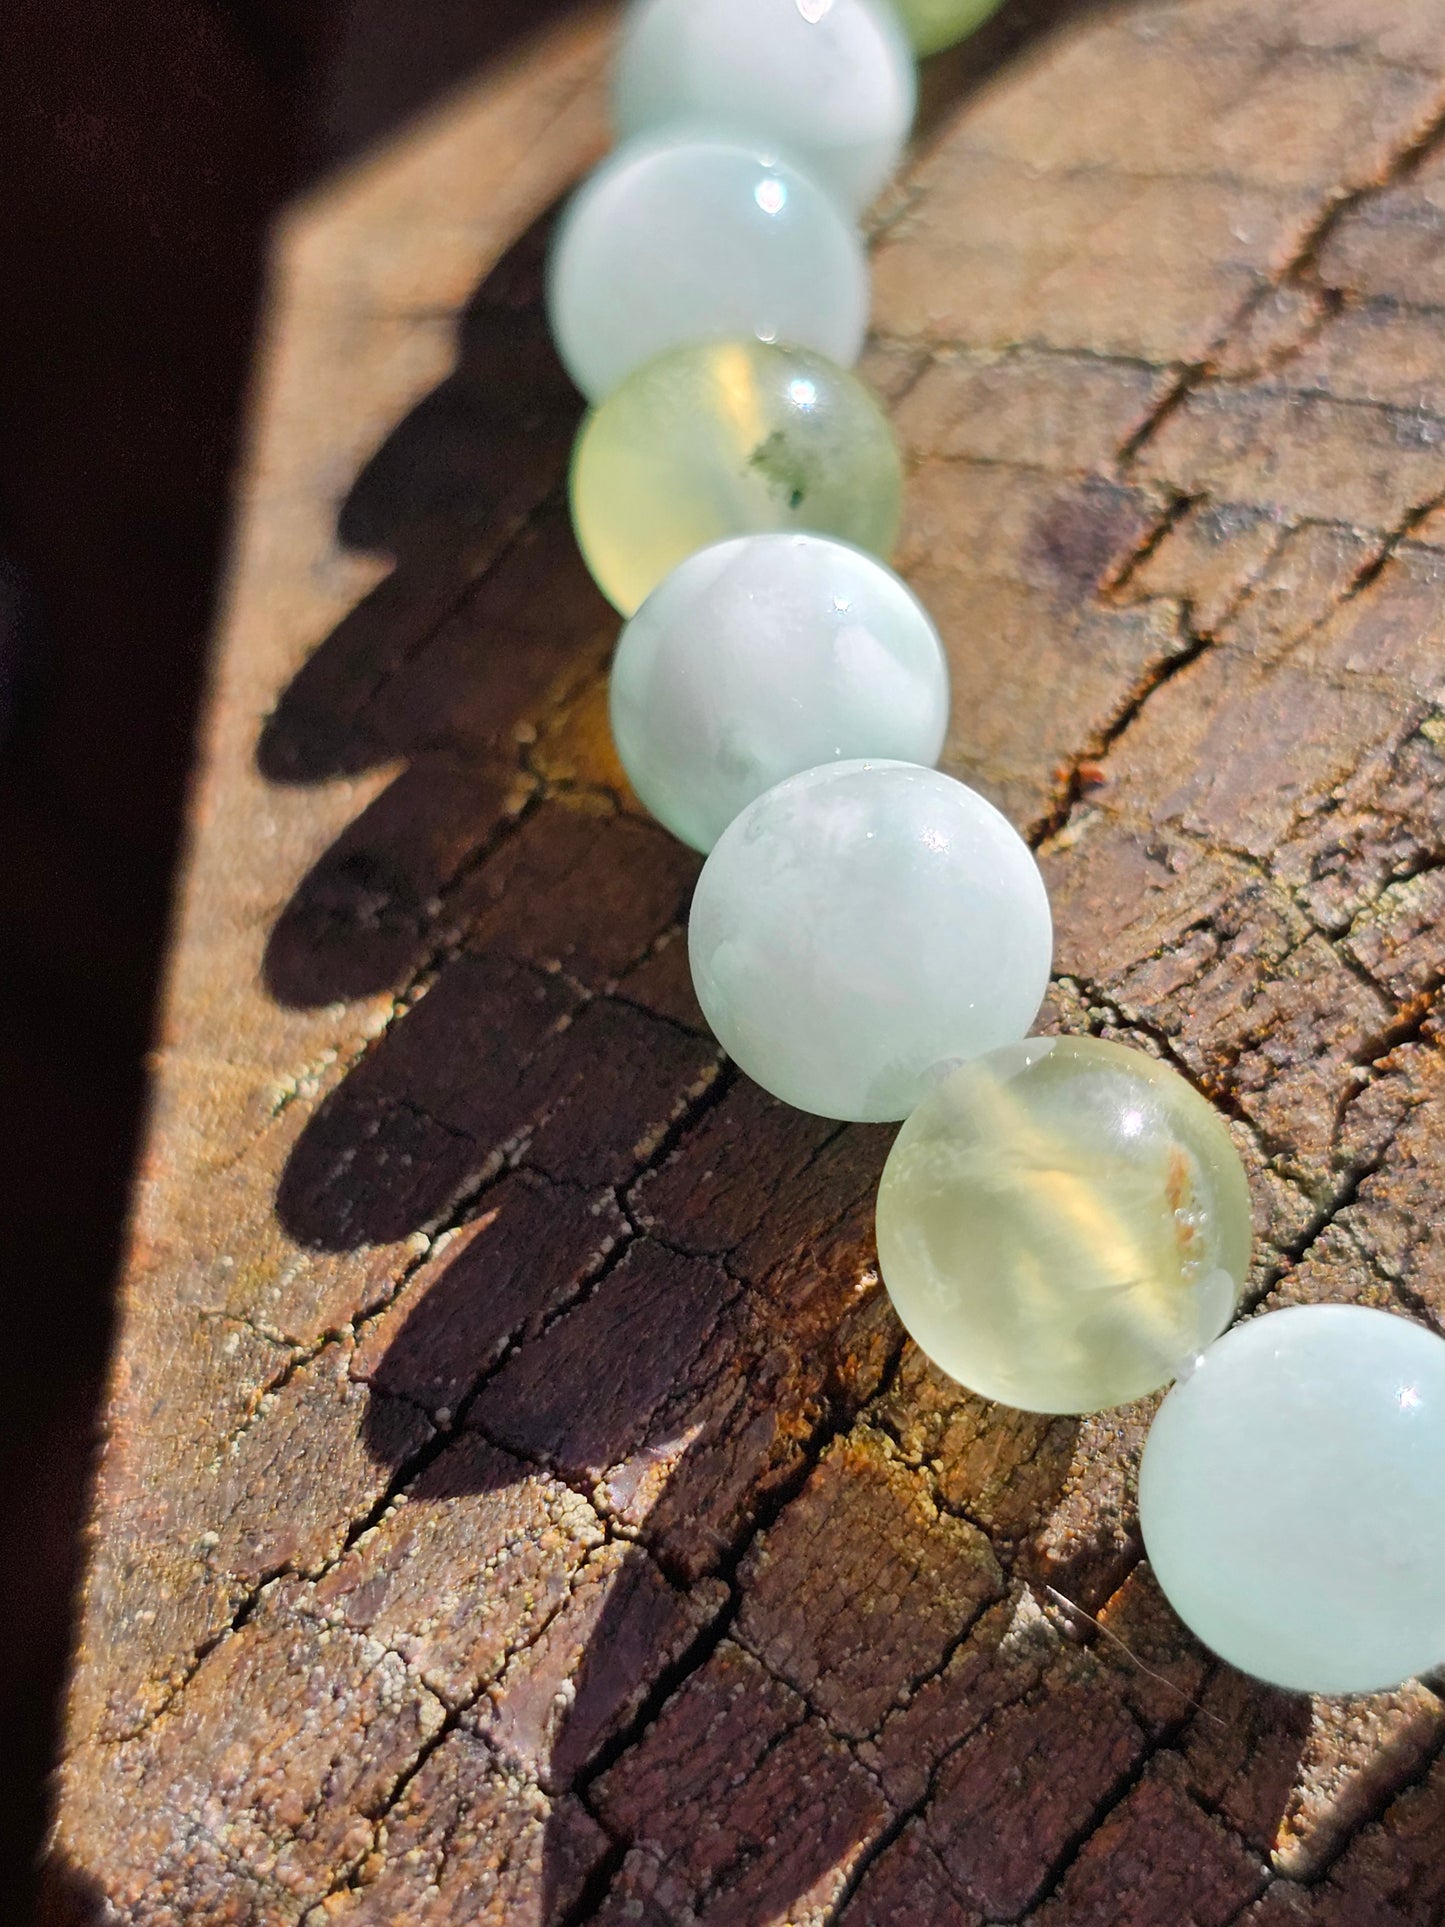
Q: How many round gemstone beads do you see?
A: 8